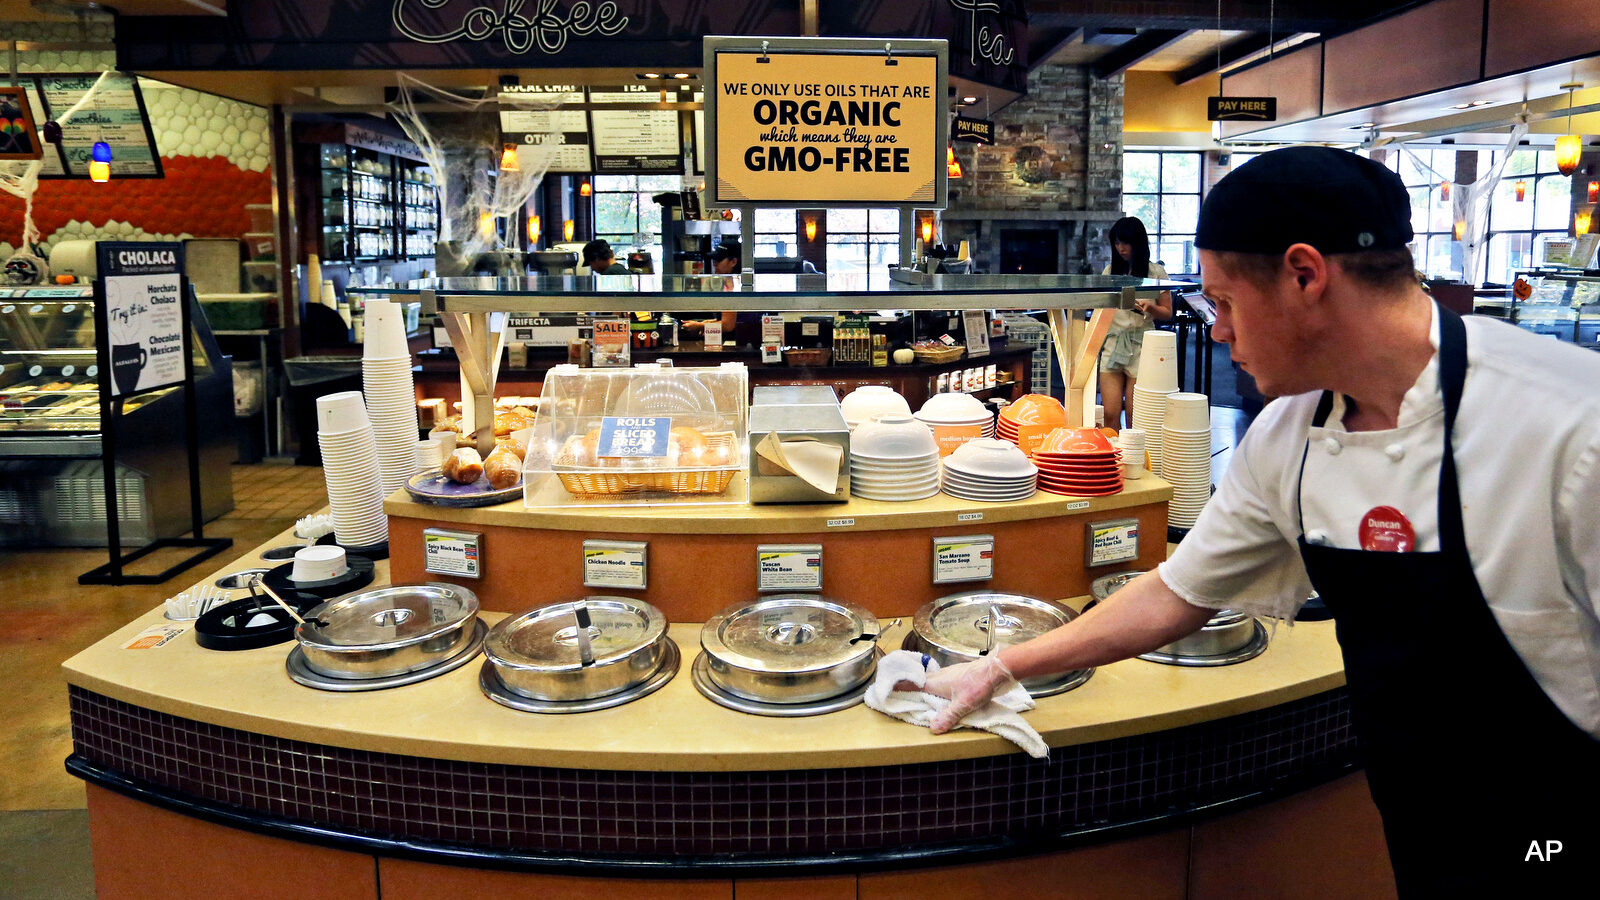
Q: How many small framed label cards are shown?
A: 5